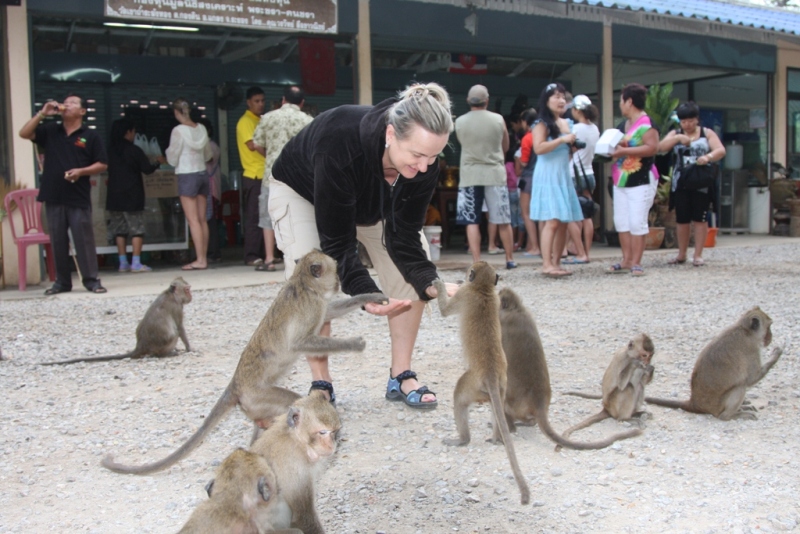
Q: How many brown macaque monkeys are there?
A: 8